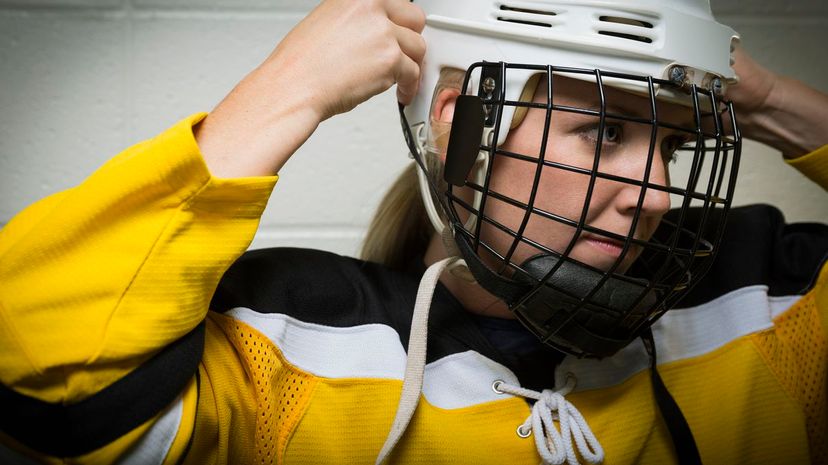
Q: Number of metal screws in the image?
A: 3